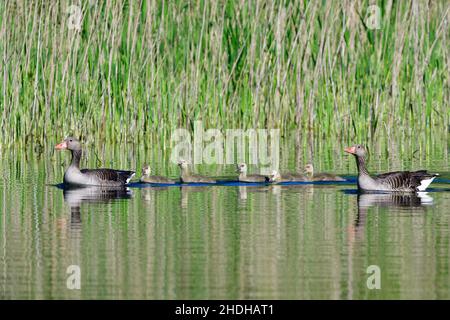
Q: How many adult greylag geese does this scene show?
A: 2